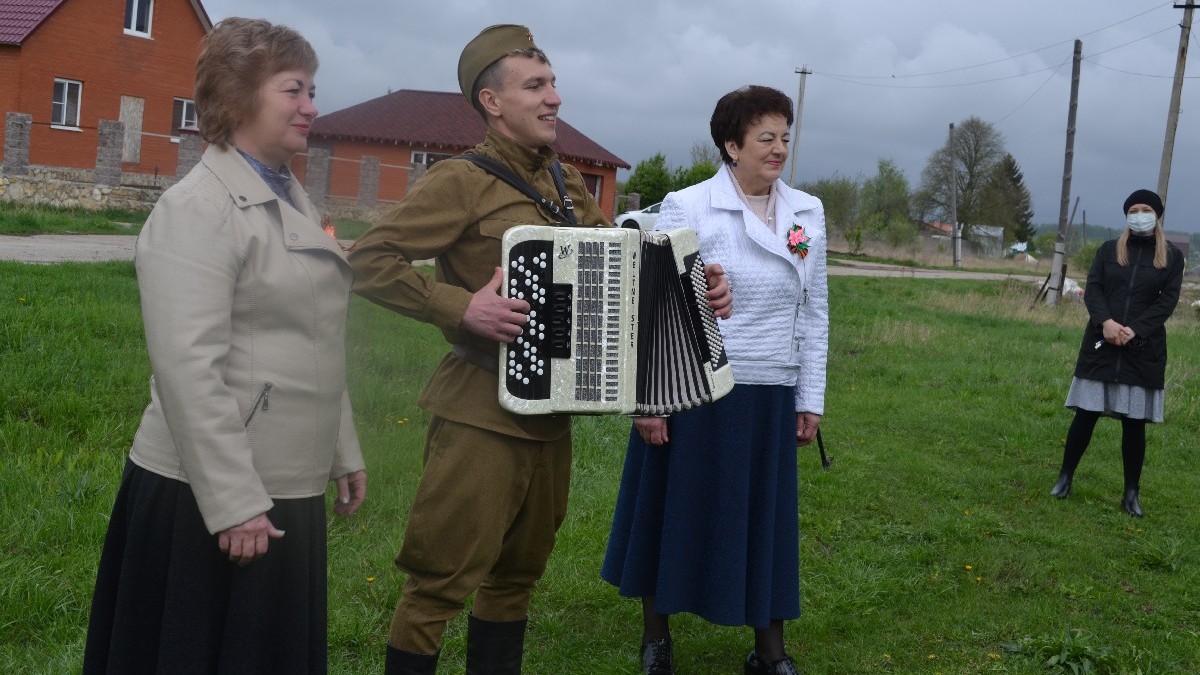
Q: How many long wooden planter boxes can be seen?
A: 0